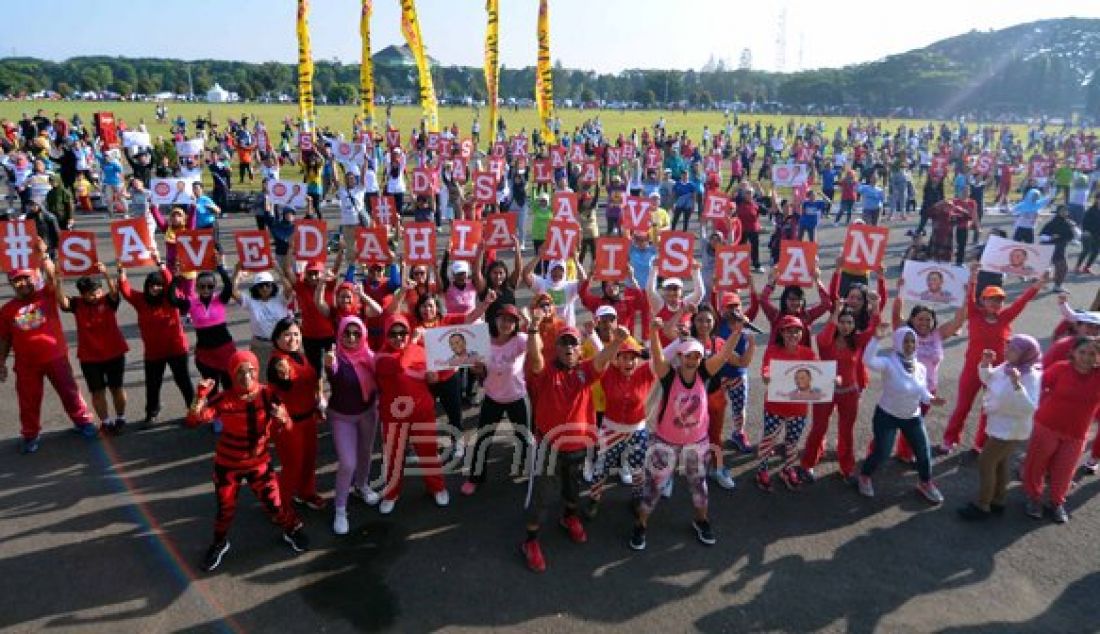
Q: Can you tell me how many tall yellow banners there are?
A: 5